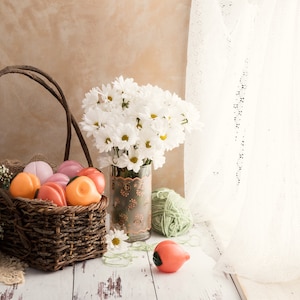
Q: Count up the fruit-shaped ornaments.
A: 8